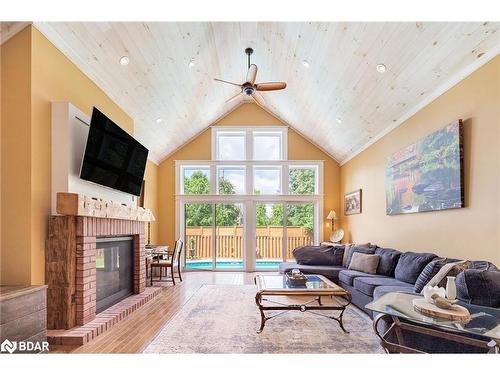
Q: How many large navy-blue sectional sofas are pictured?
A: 1